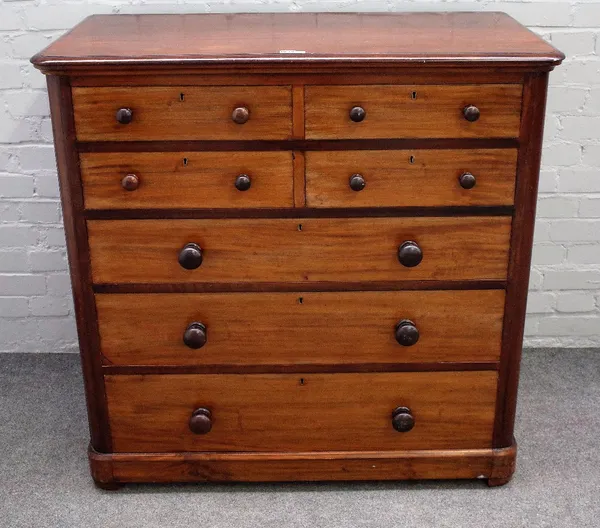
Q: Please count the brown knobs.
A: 14